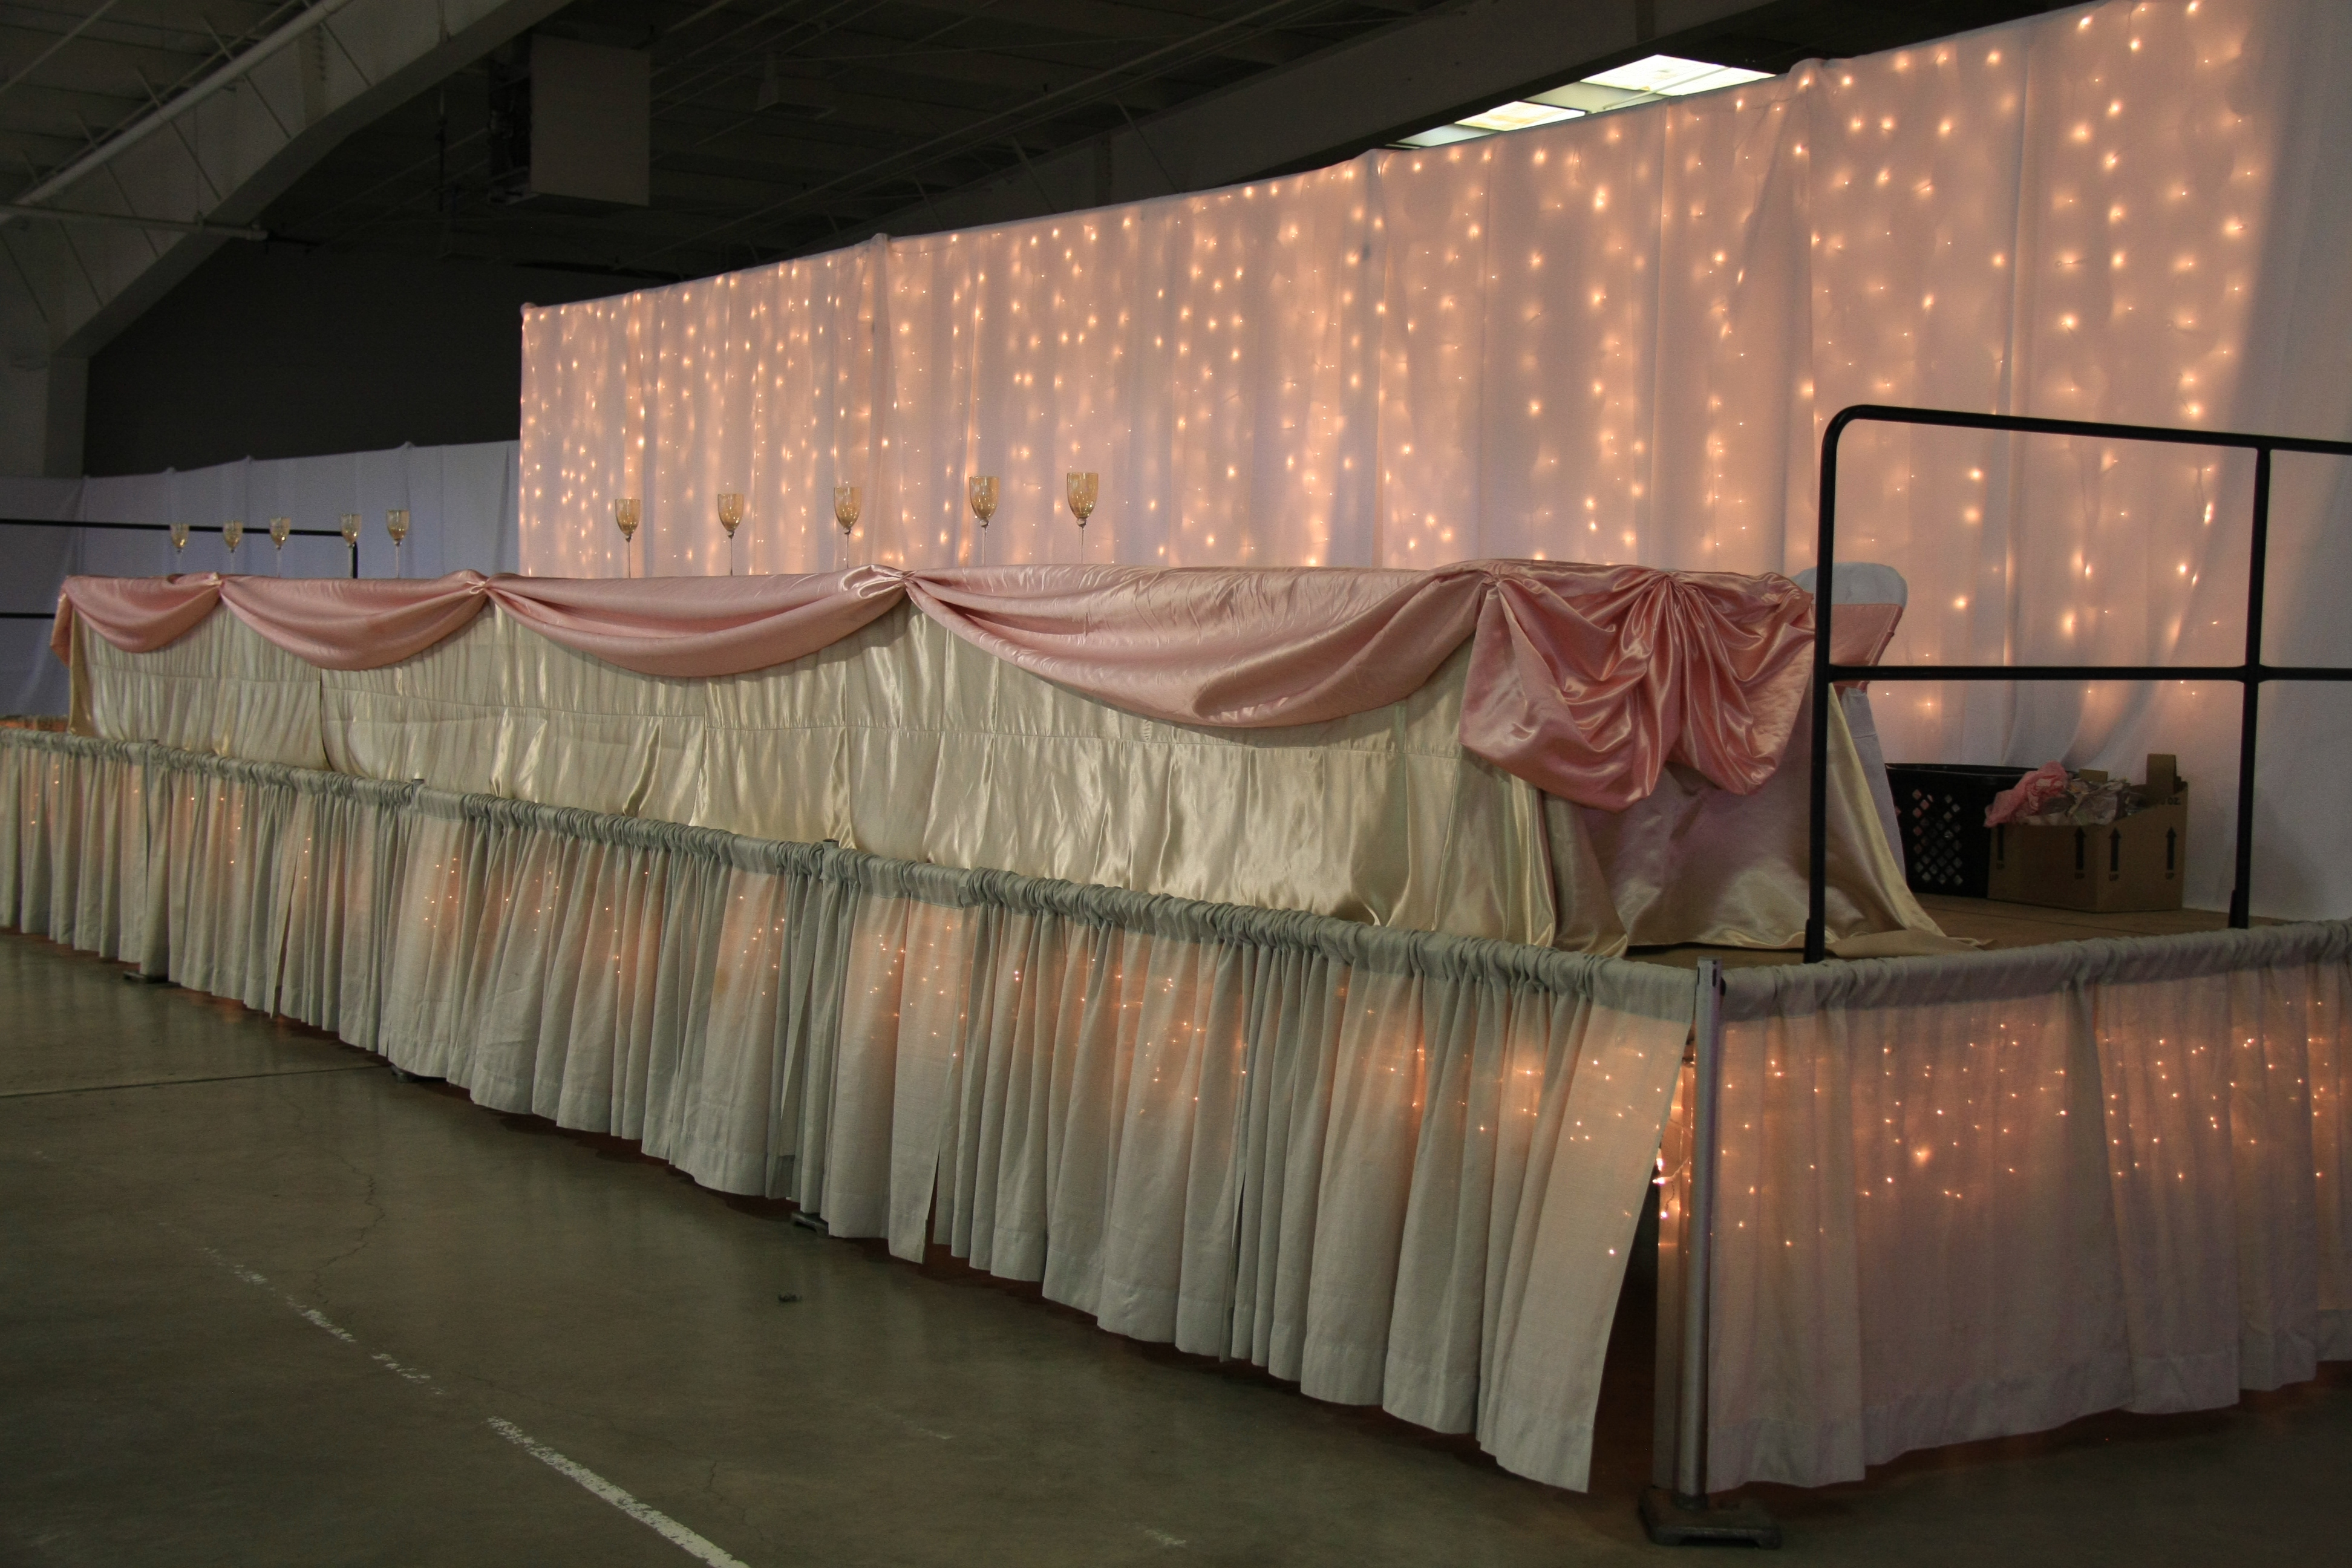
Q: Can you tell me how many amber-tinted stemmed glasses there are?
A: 10